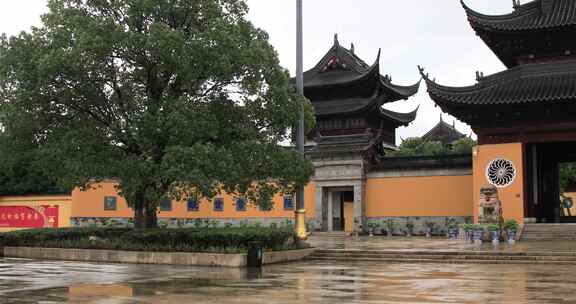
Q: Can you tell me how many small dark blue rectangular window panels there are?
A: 6